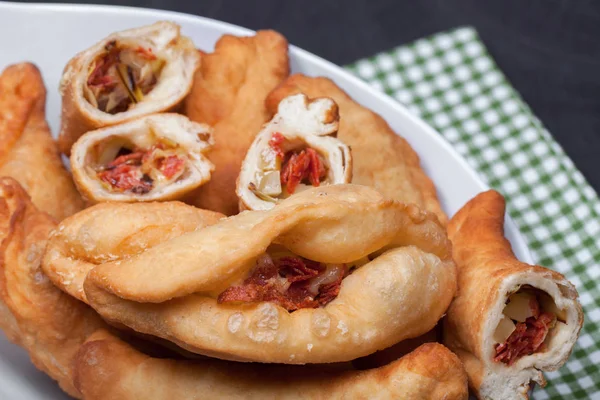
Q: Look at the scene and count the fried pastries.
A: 10